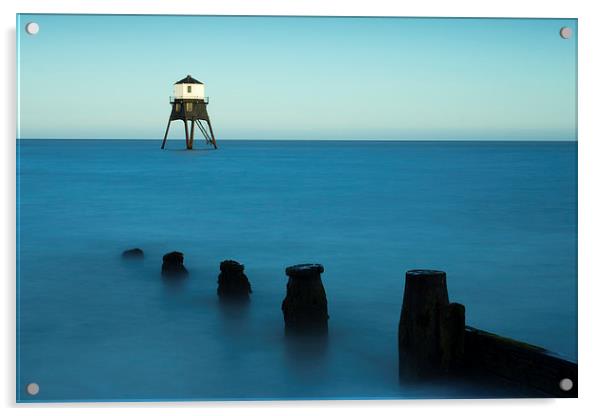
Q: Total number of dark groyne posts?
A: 5